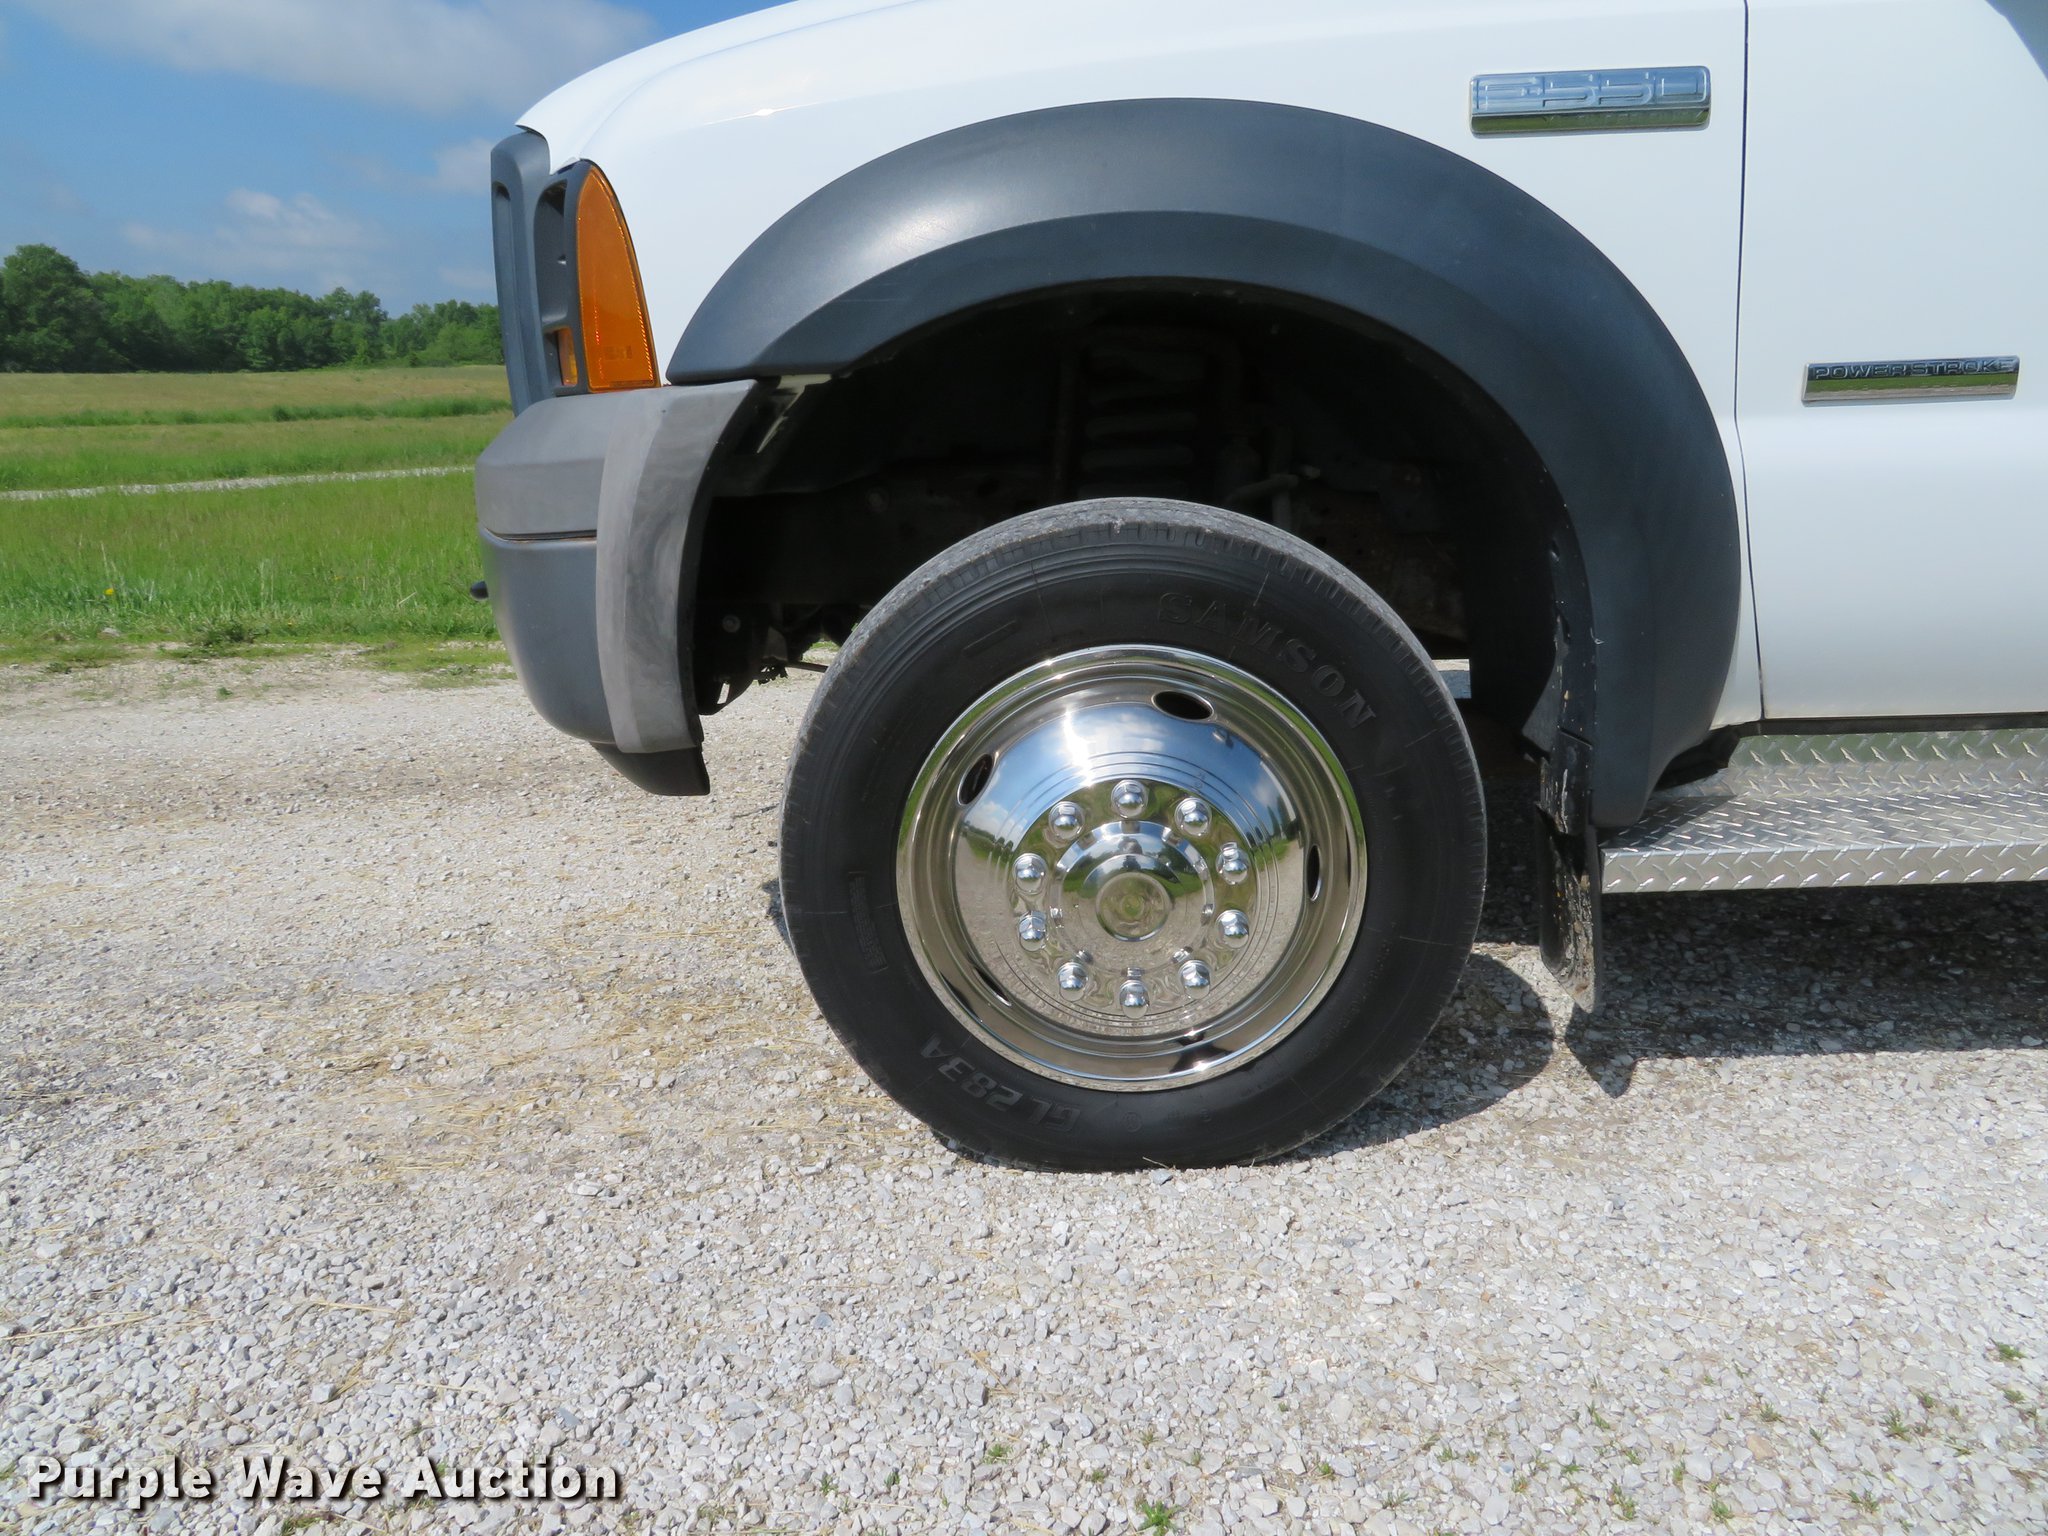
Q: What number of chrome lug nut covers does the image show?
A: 10